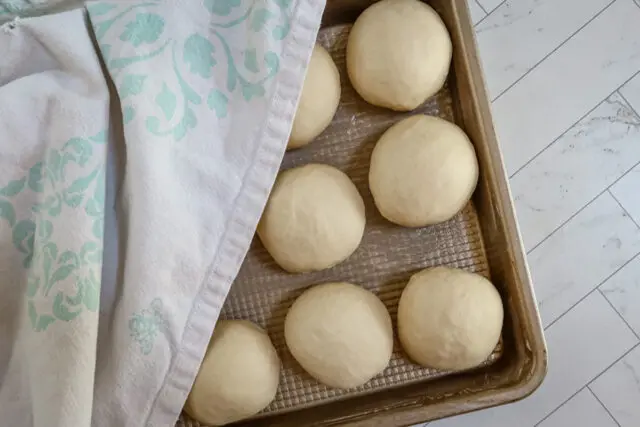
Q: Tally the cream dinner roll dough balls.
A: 7